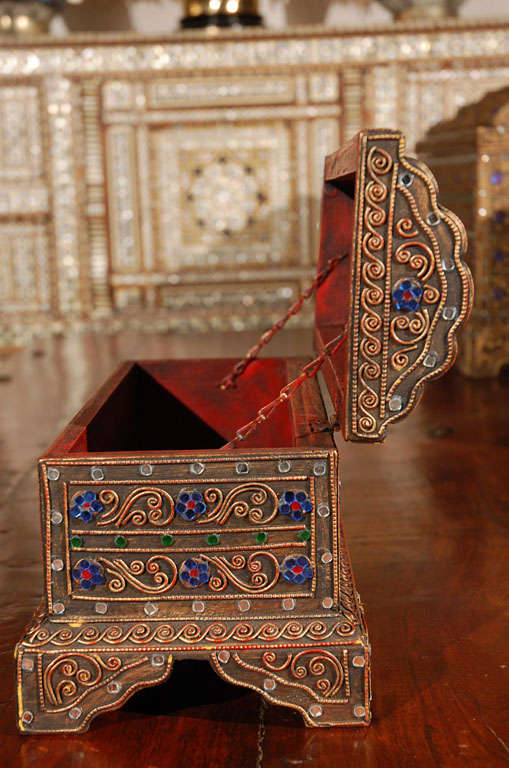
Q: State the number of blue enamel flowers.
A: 7